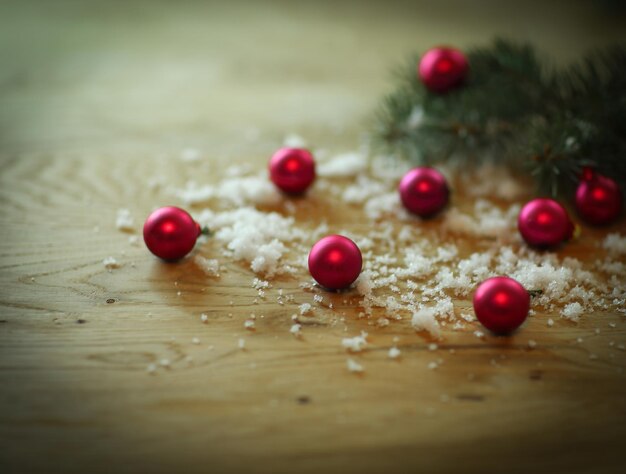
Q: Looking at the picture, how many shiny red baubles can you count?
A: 8